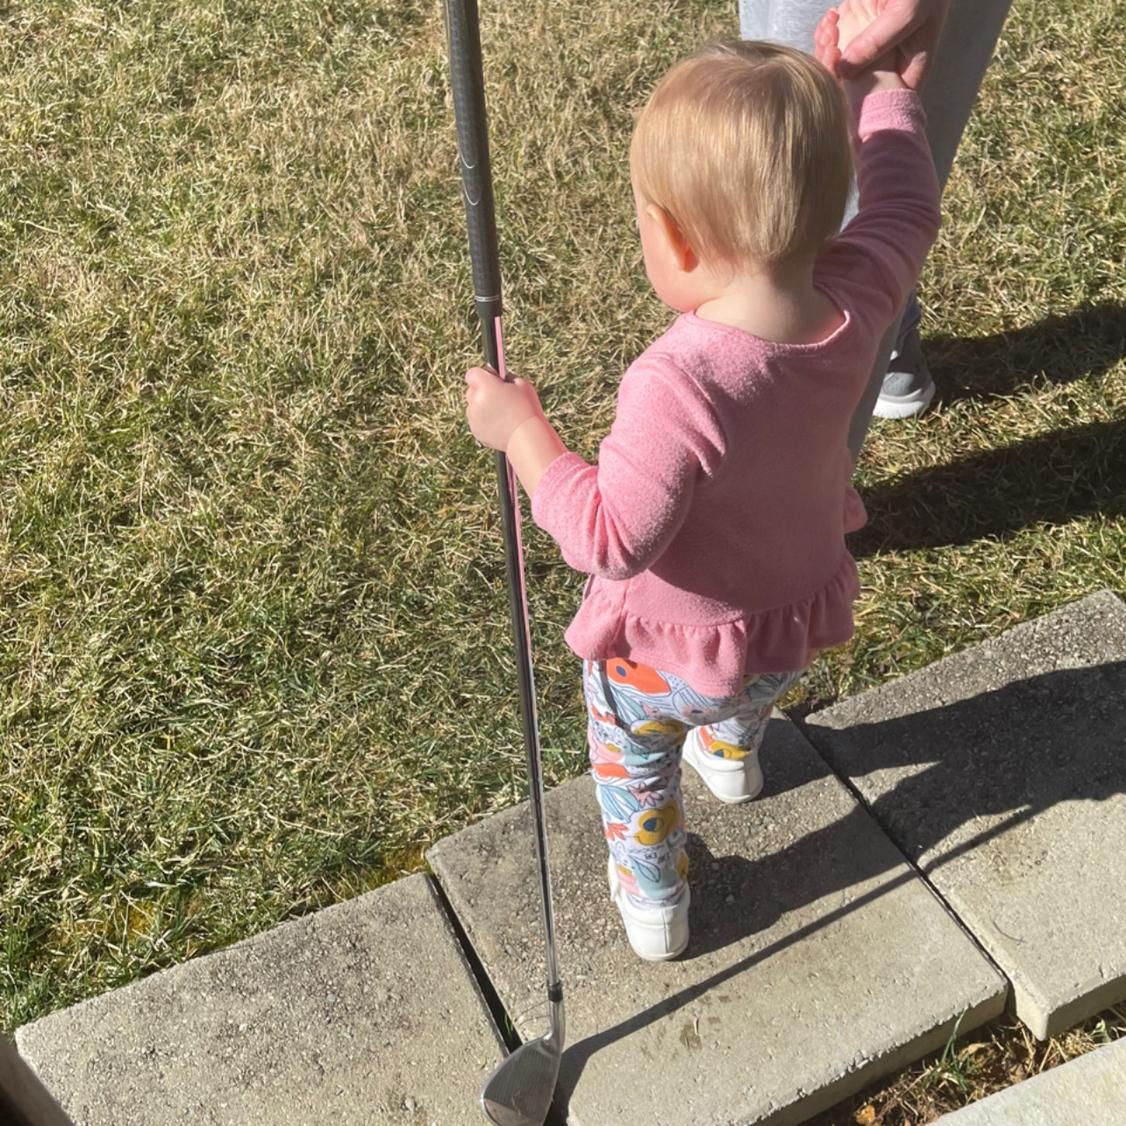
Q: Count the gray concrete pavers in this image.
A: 4